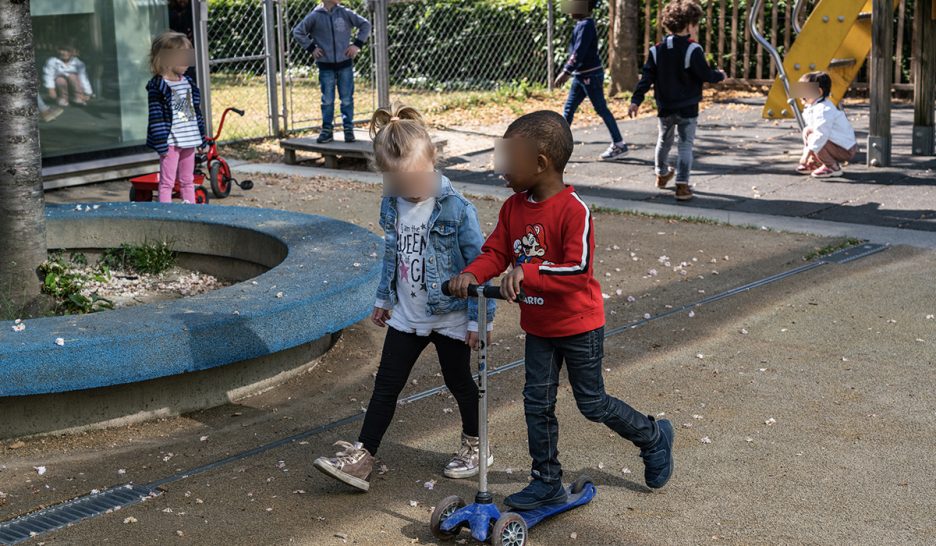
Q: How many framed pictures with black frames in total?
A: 0